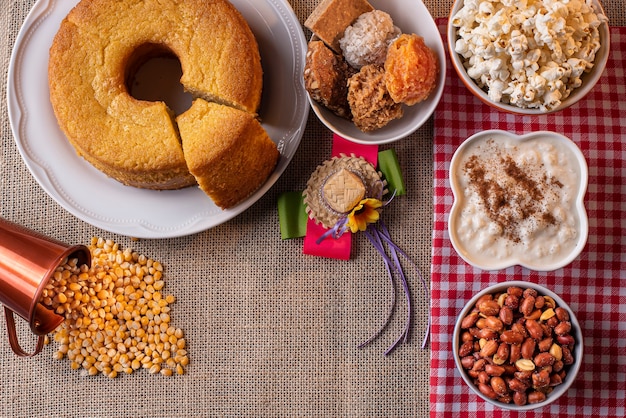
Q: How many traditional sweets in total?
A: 5